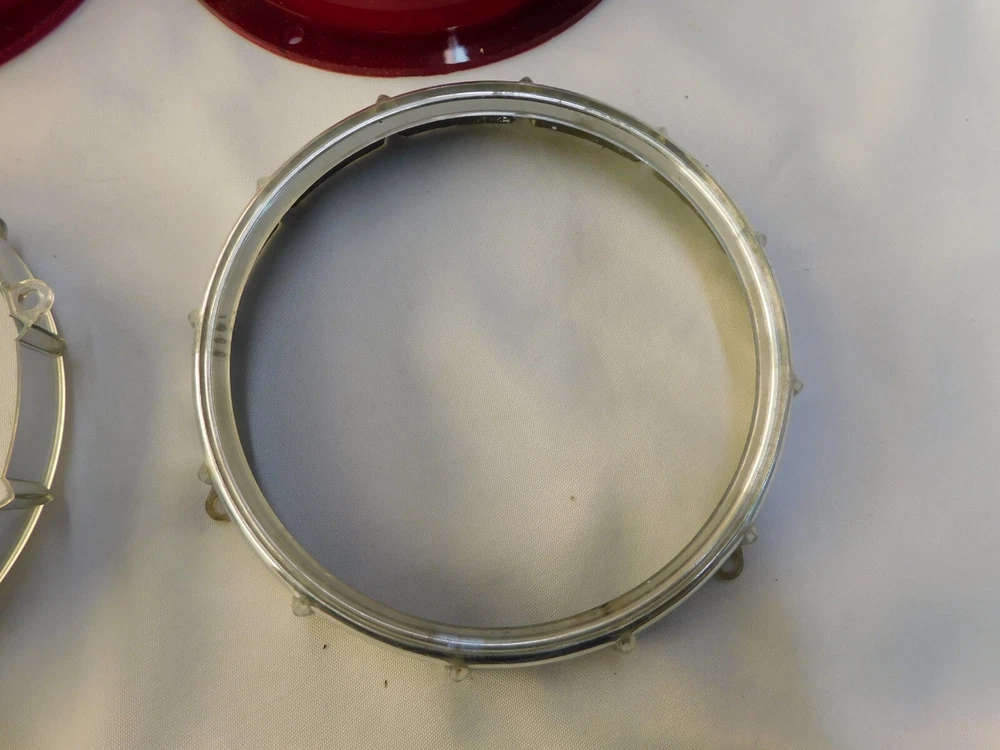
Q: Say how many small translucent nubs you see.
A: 12